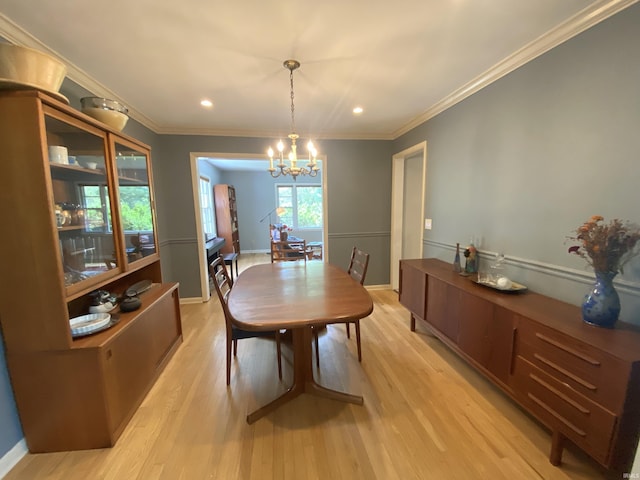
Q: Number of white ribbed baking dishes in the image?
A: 1